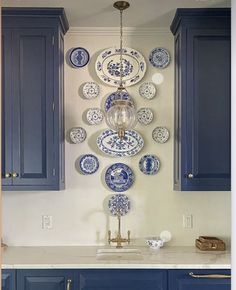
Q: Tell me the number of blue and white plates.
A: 15